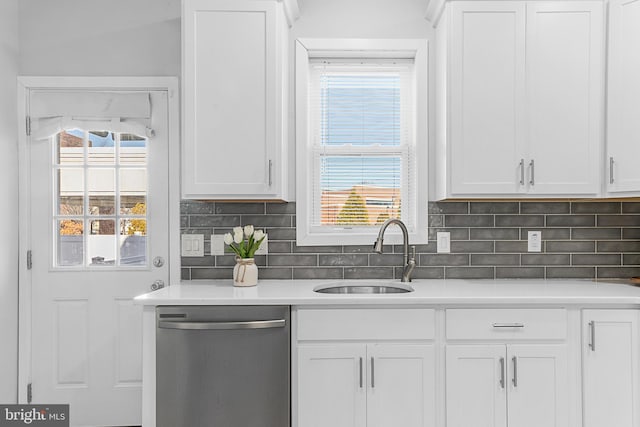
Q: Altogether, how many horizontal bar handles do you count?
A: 2